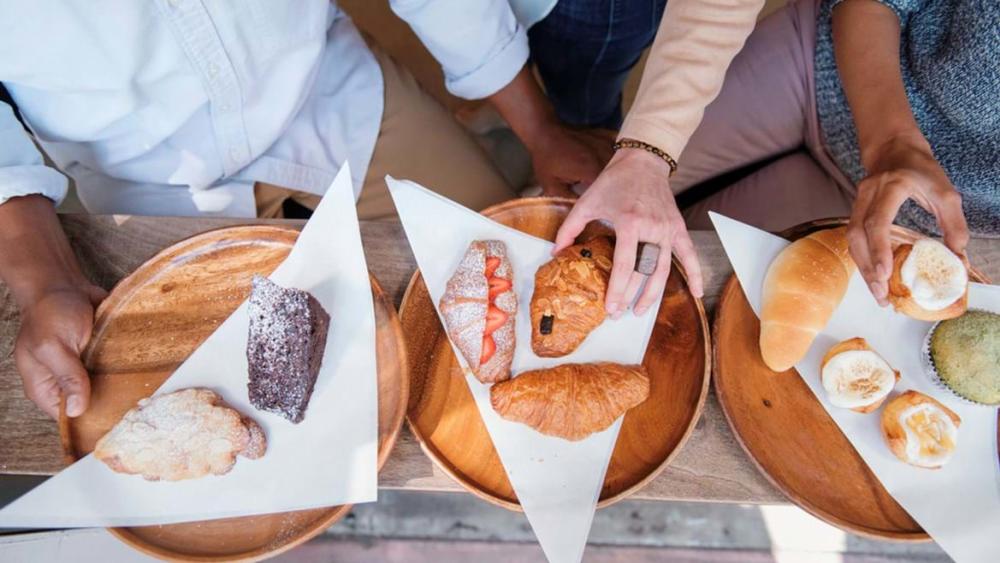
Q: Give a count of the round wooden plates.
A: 3